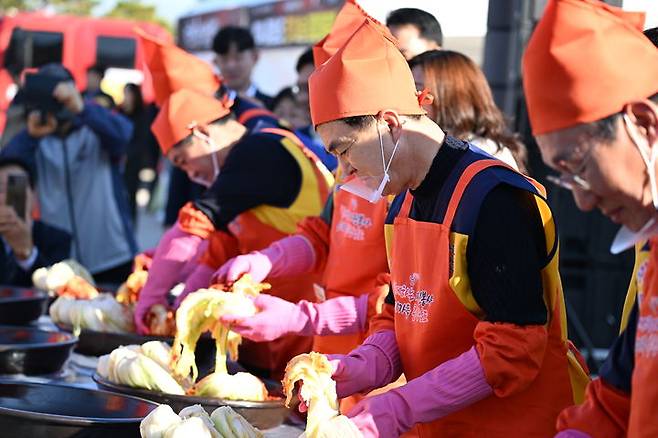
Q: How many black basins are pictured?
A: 5